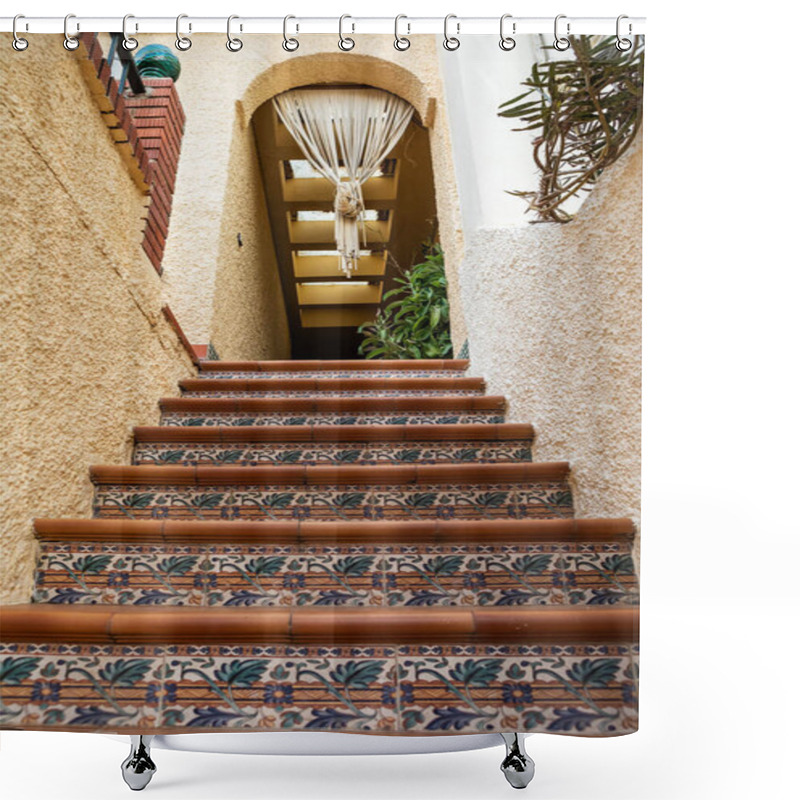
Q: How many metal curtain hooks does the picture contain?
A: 12